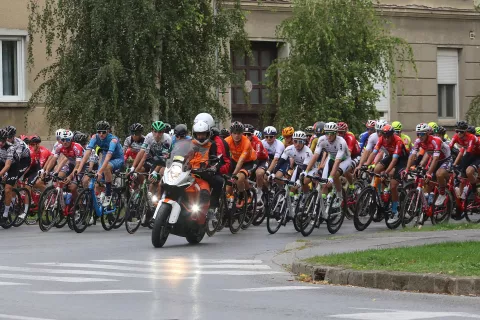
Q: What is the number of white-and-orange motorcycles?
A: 1